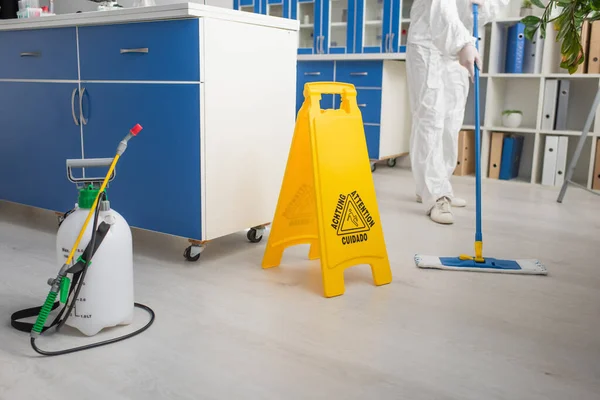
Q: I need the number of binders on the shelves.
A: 13